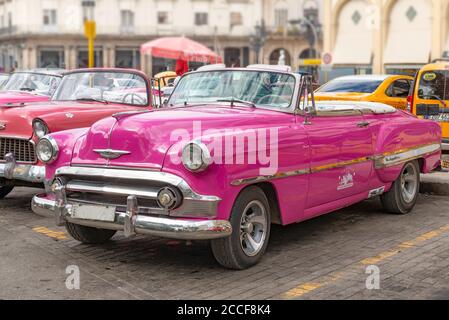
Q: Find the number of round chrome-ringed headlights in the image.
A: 3